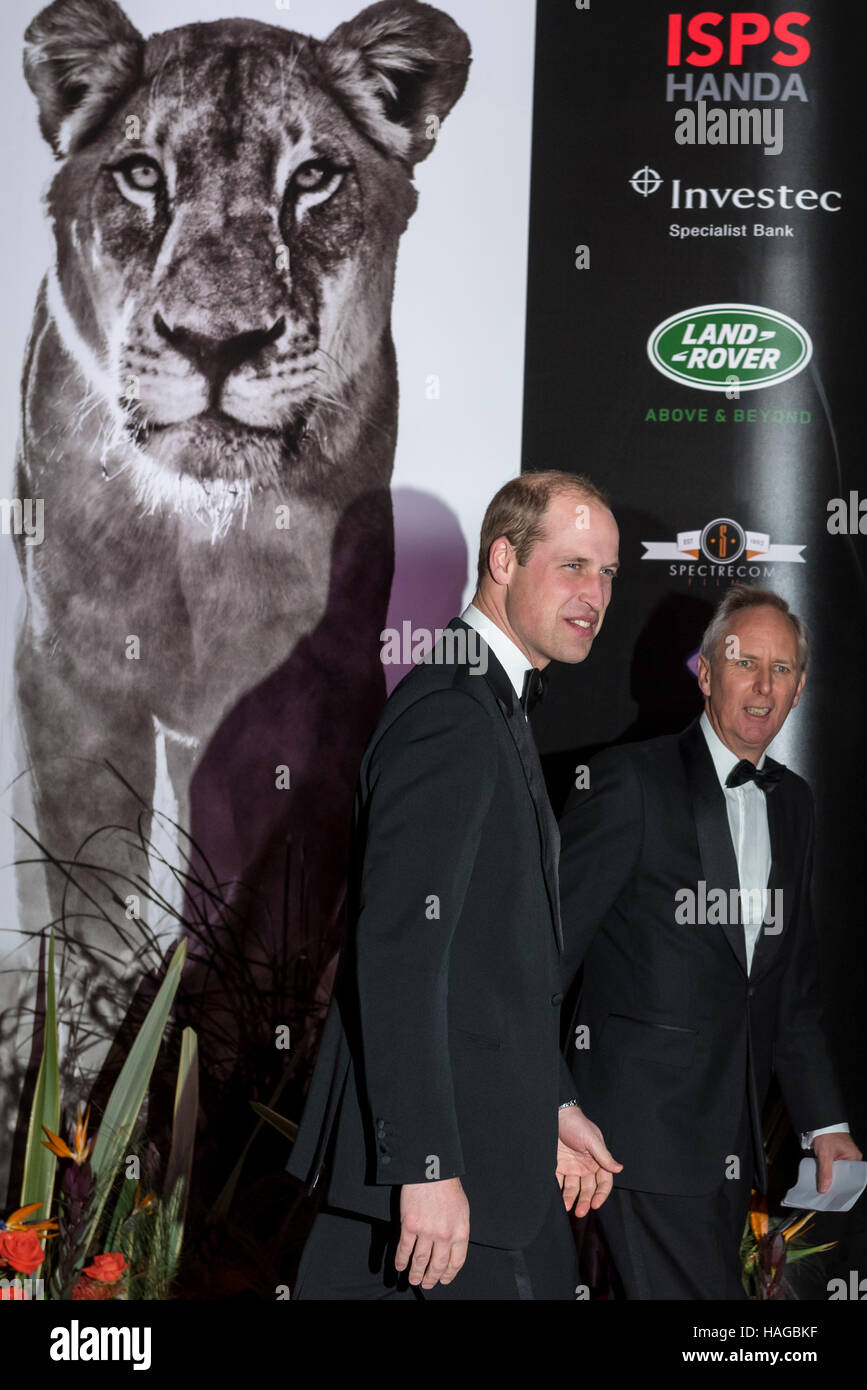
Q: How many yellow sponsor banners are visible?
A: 0